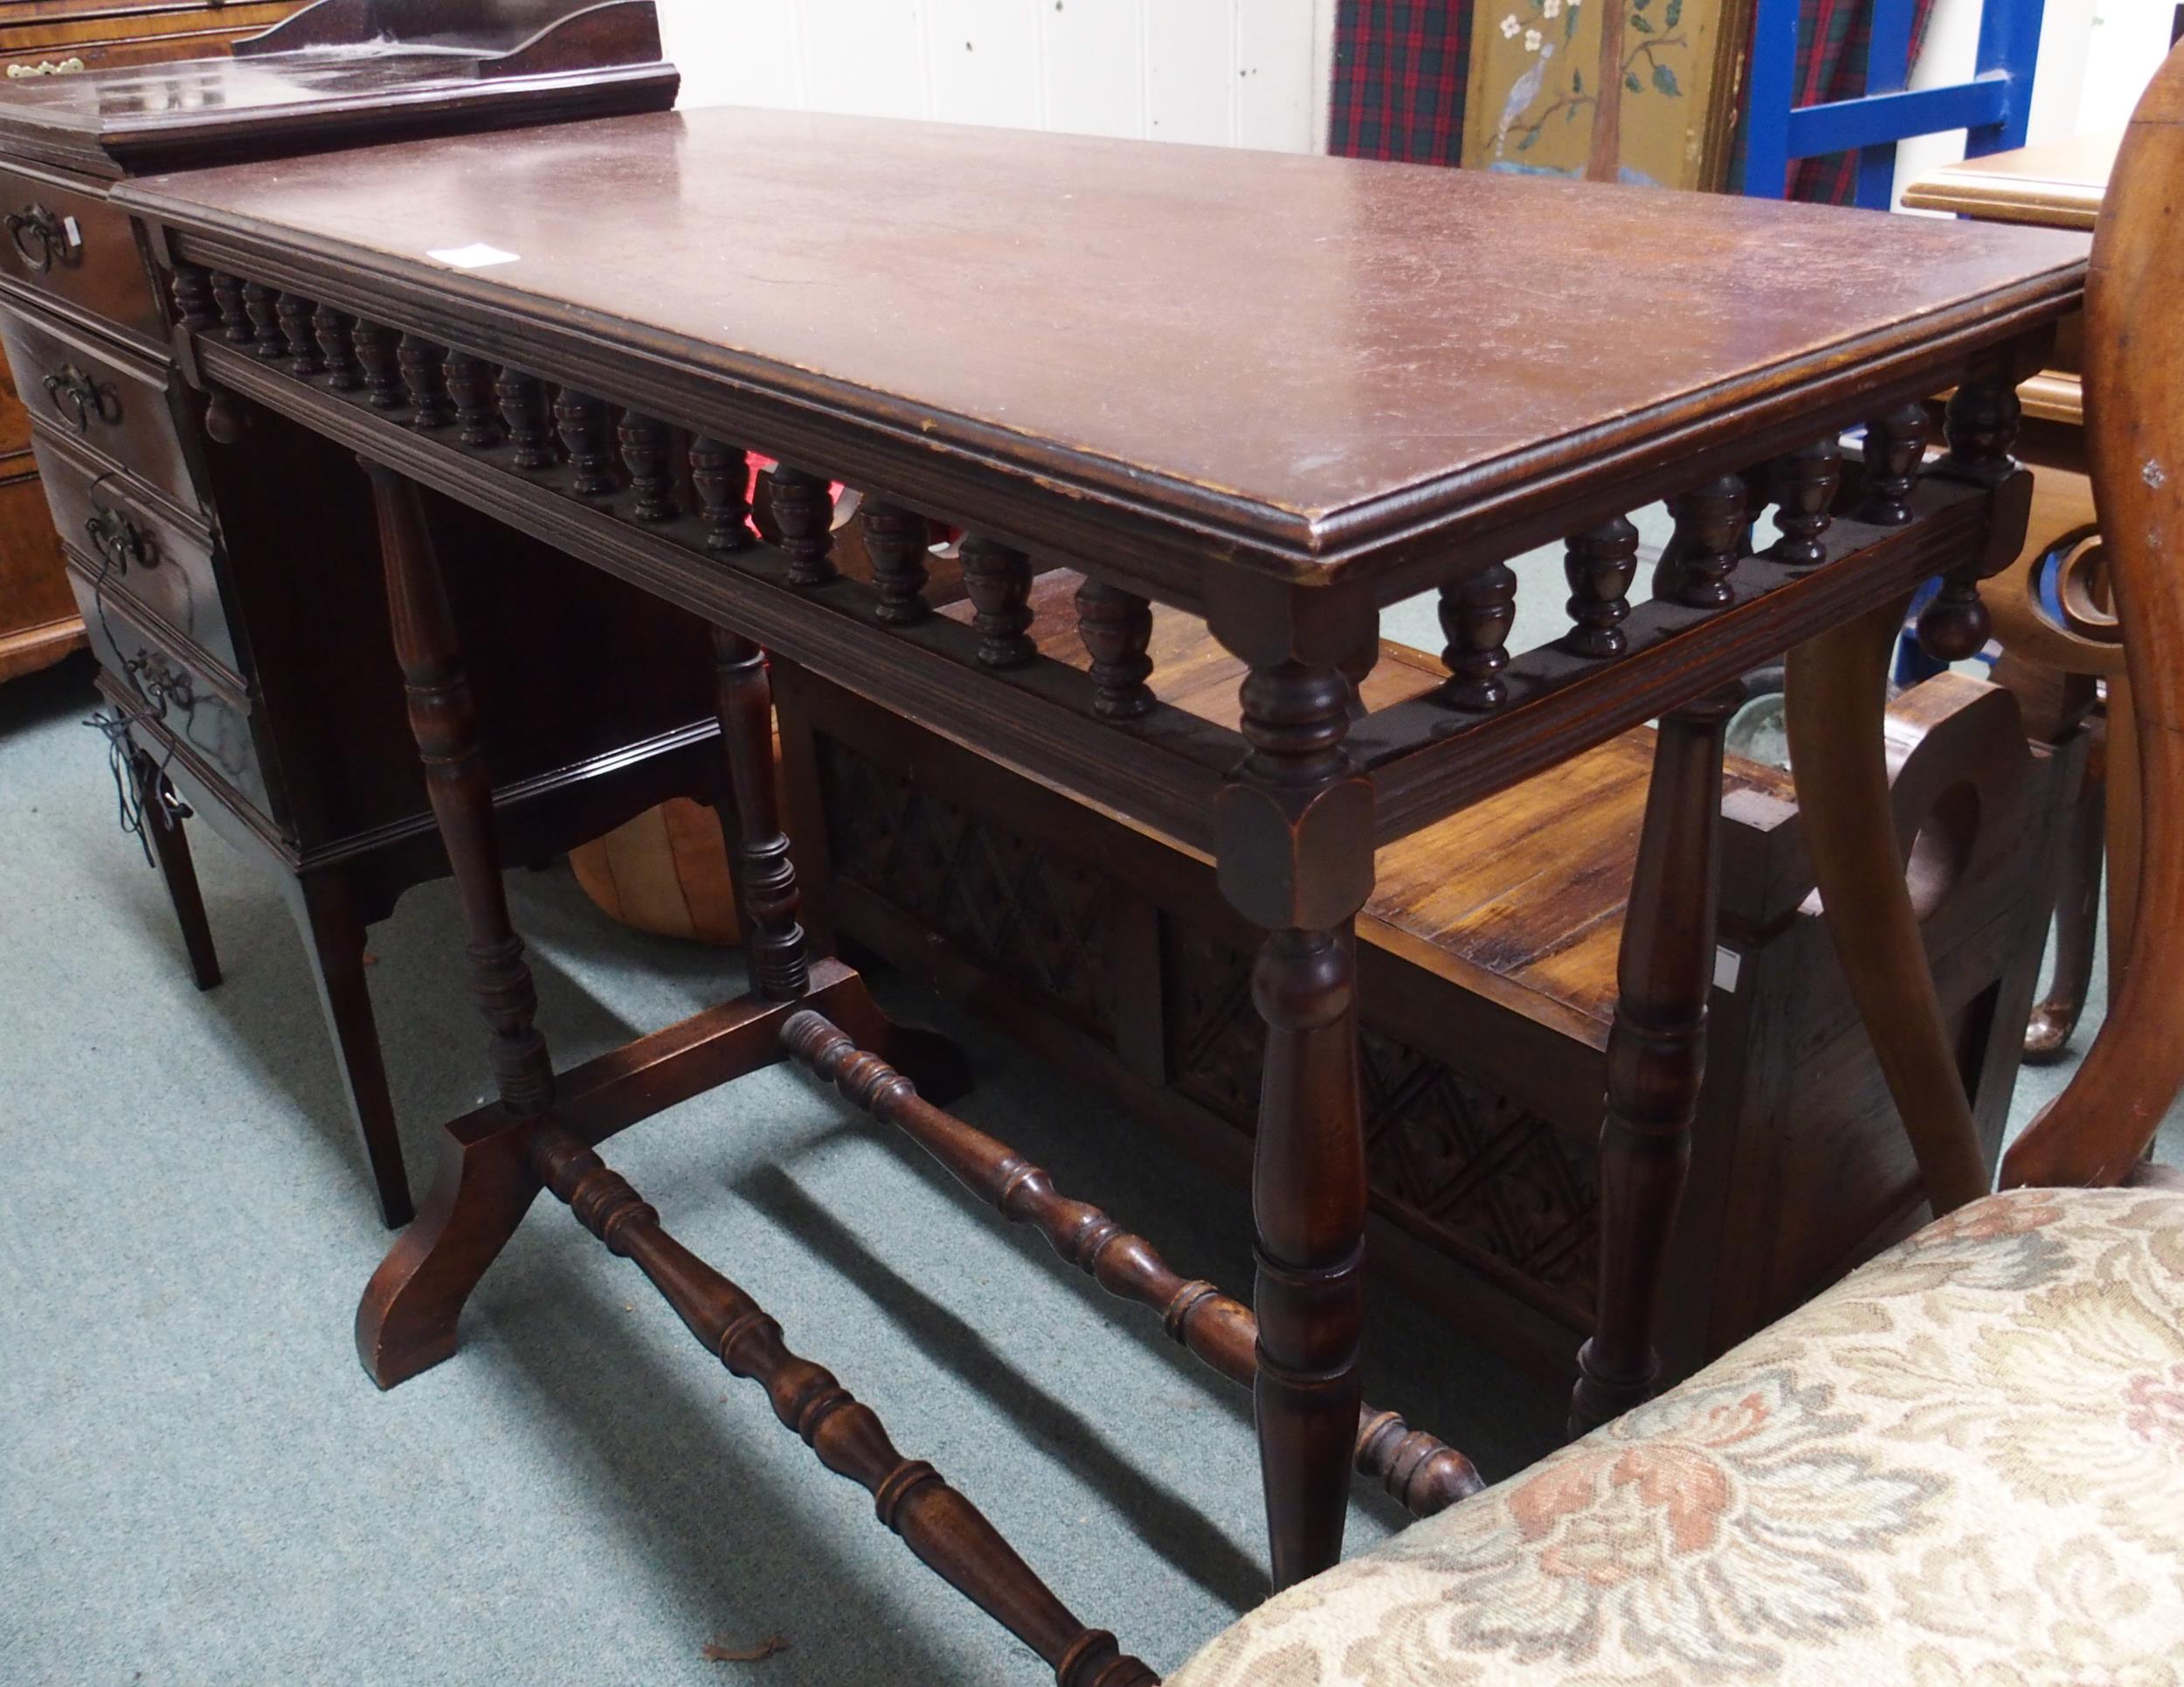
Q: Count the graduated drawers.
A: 4